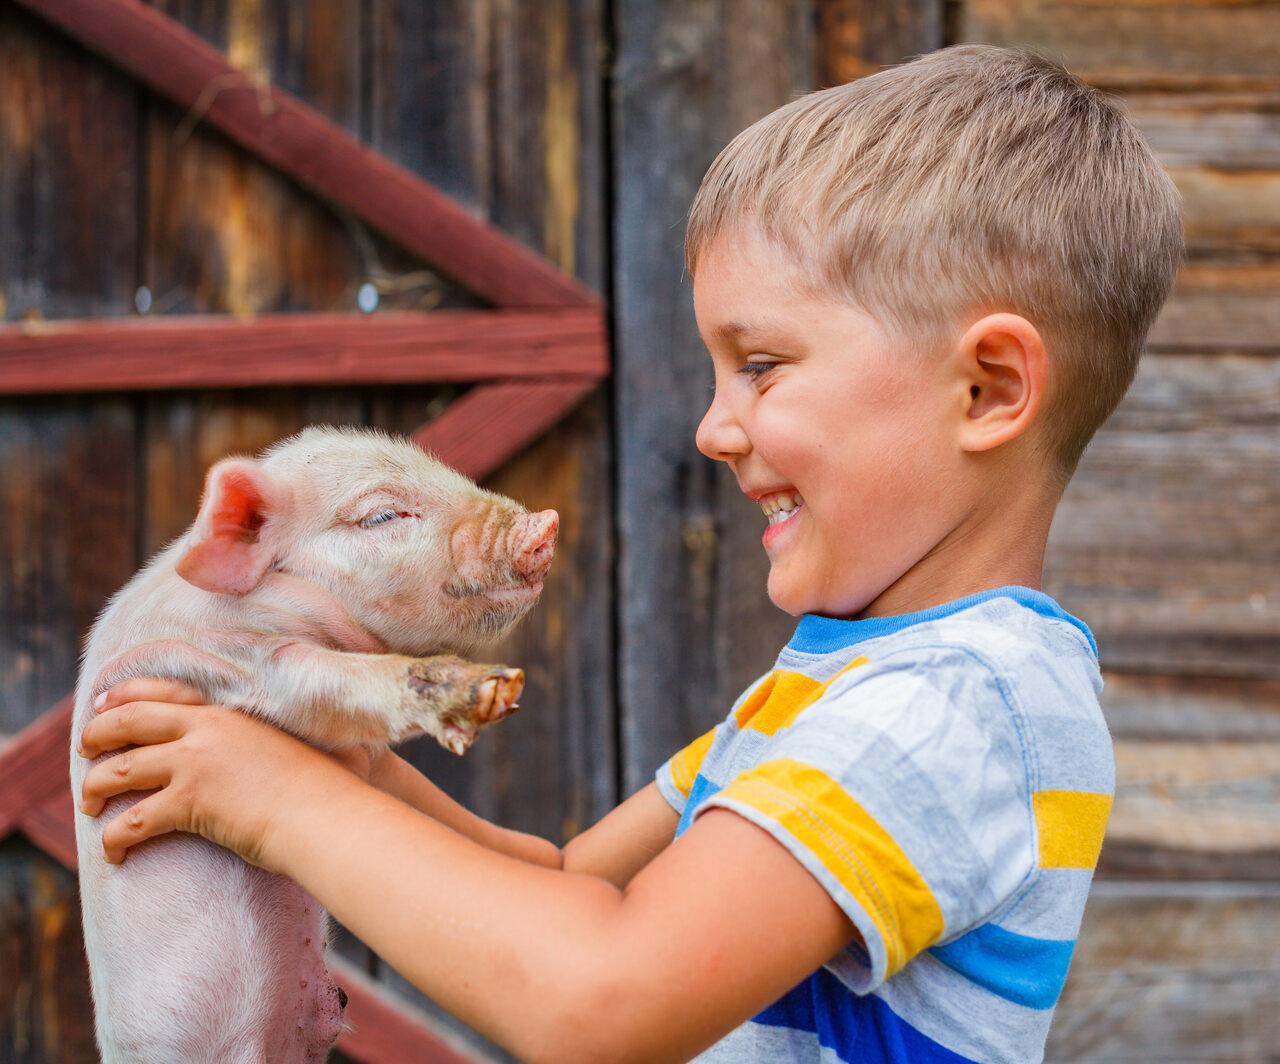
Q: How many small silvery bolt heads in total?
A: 2